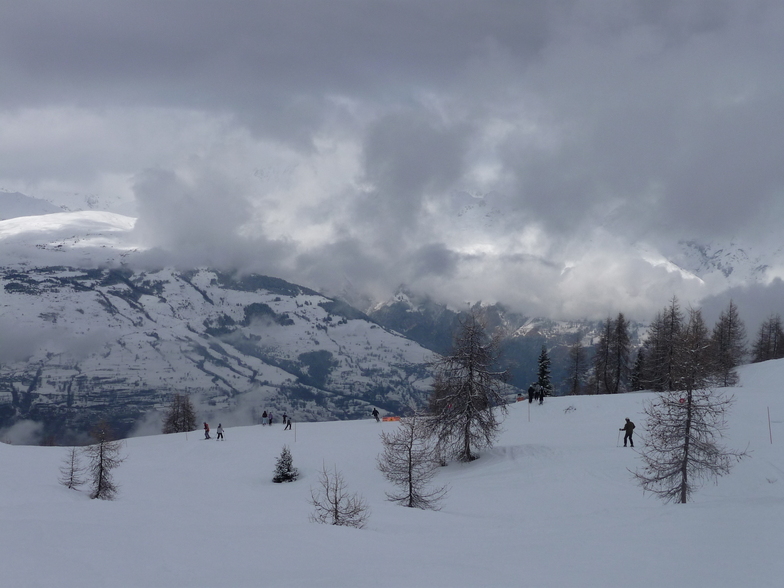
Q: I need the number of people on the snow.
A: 11